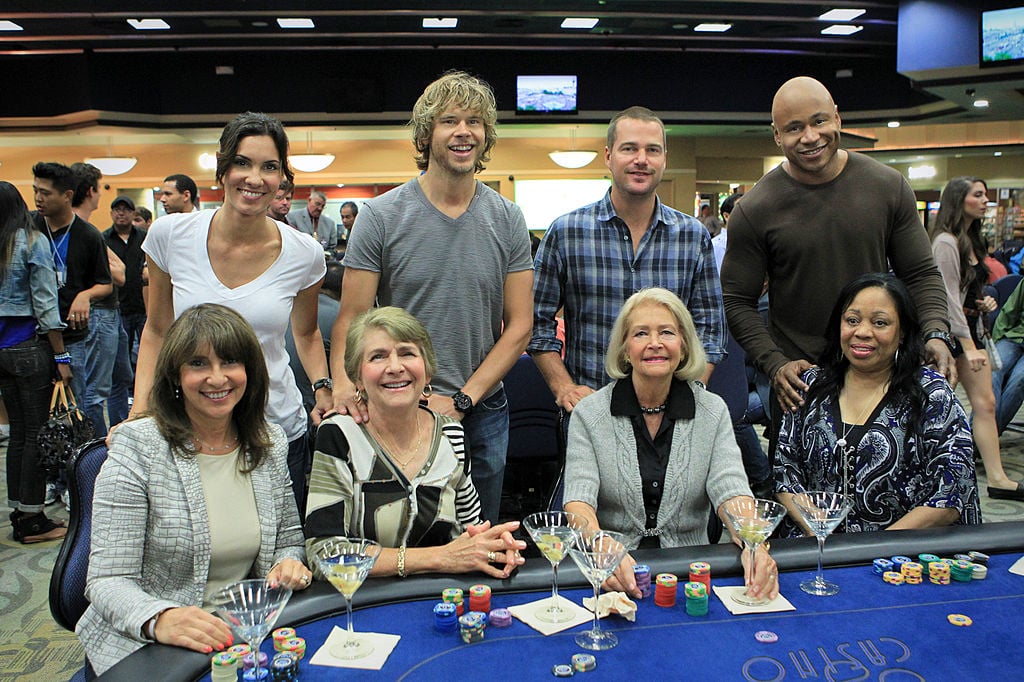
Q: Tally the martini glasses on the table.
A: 6